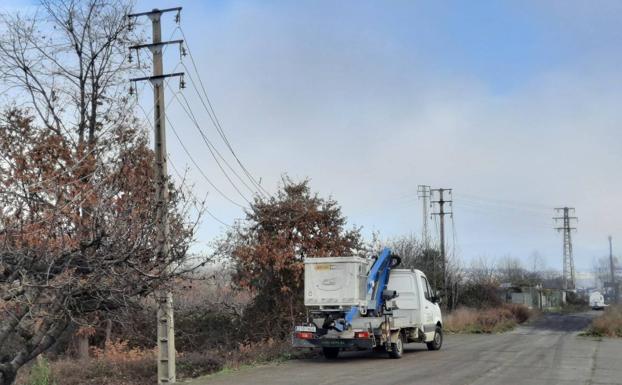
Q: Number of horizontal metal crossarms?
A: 12